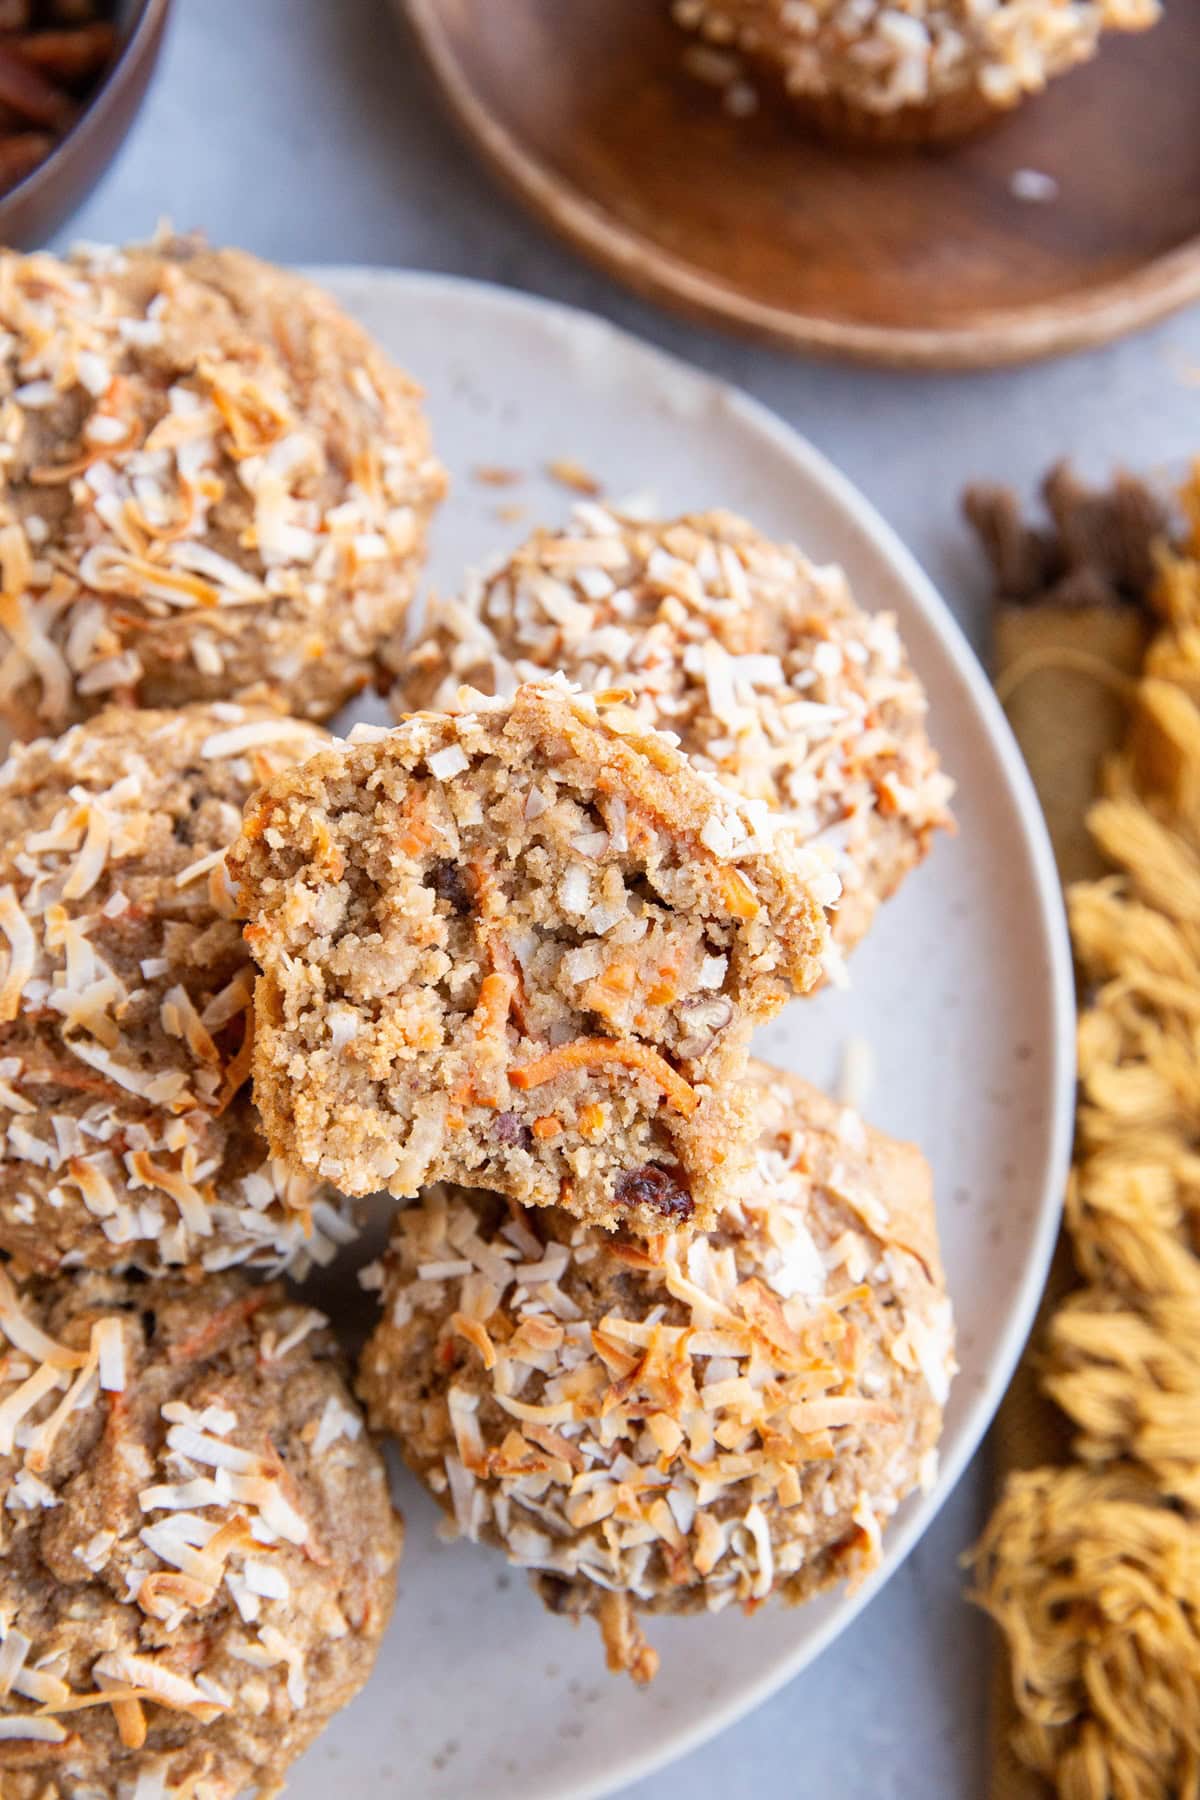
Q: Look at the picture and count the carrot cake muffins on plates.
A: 7